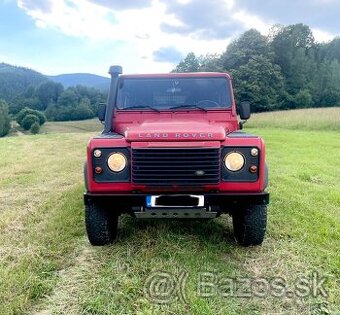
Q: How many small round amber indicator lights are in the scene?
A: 2